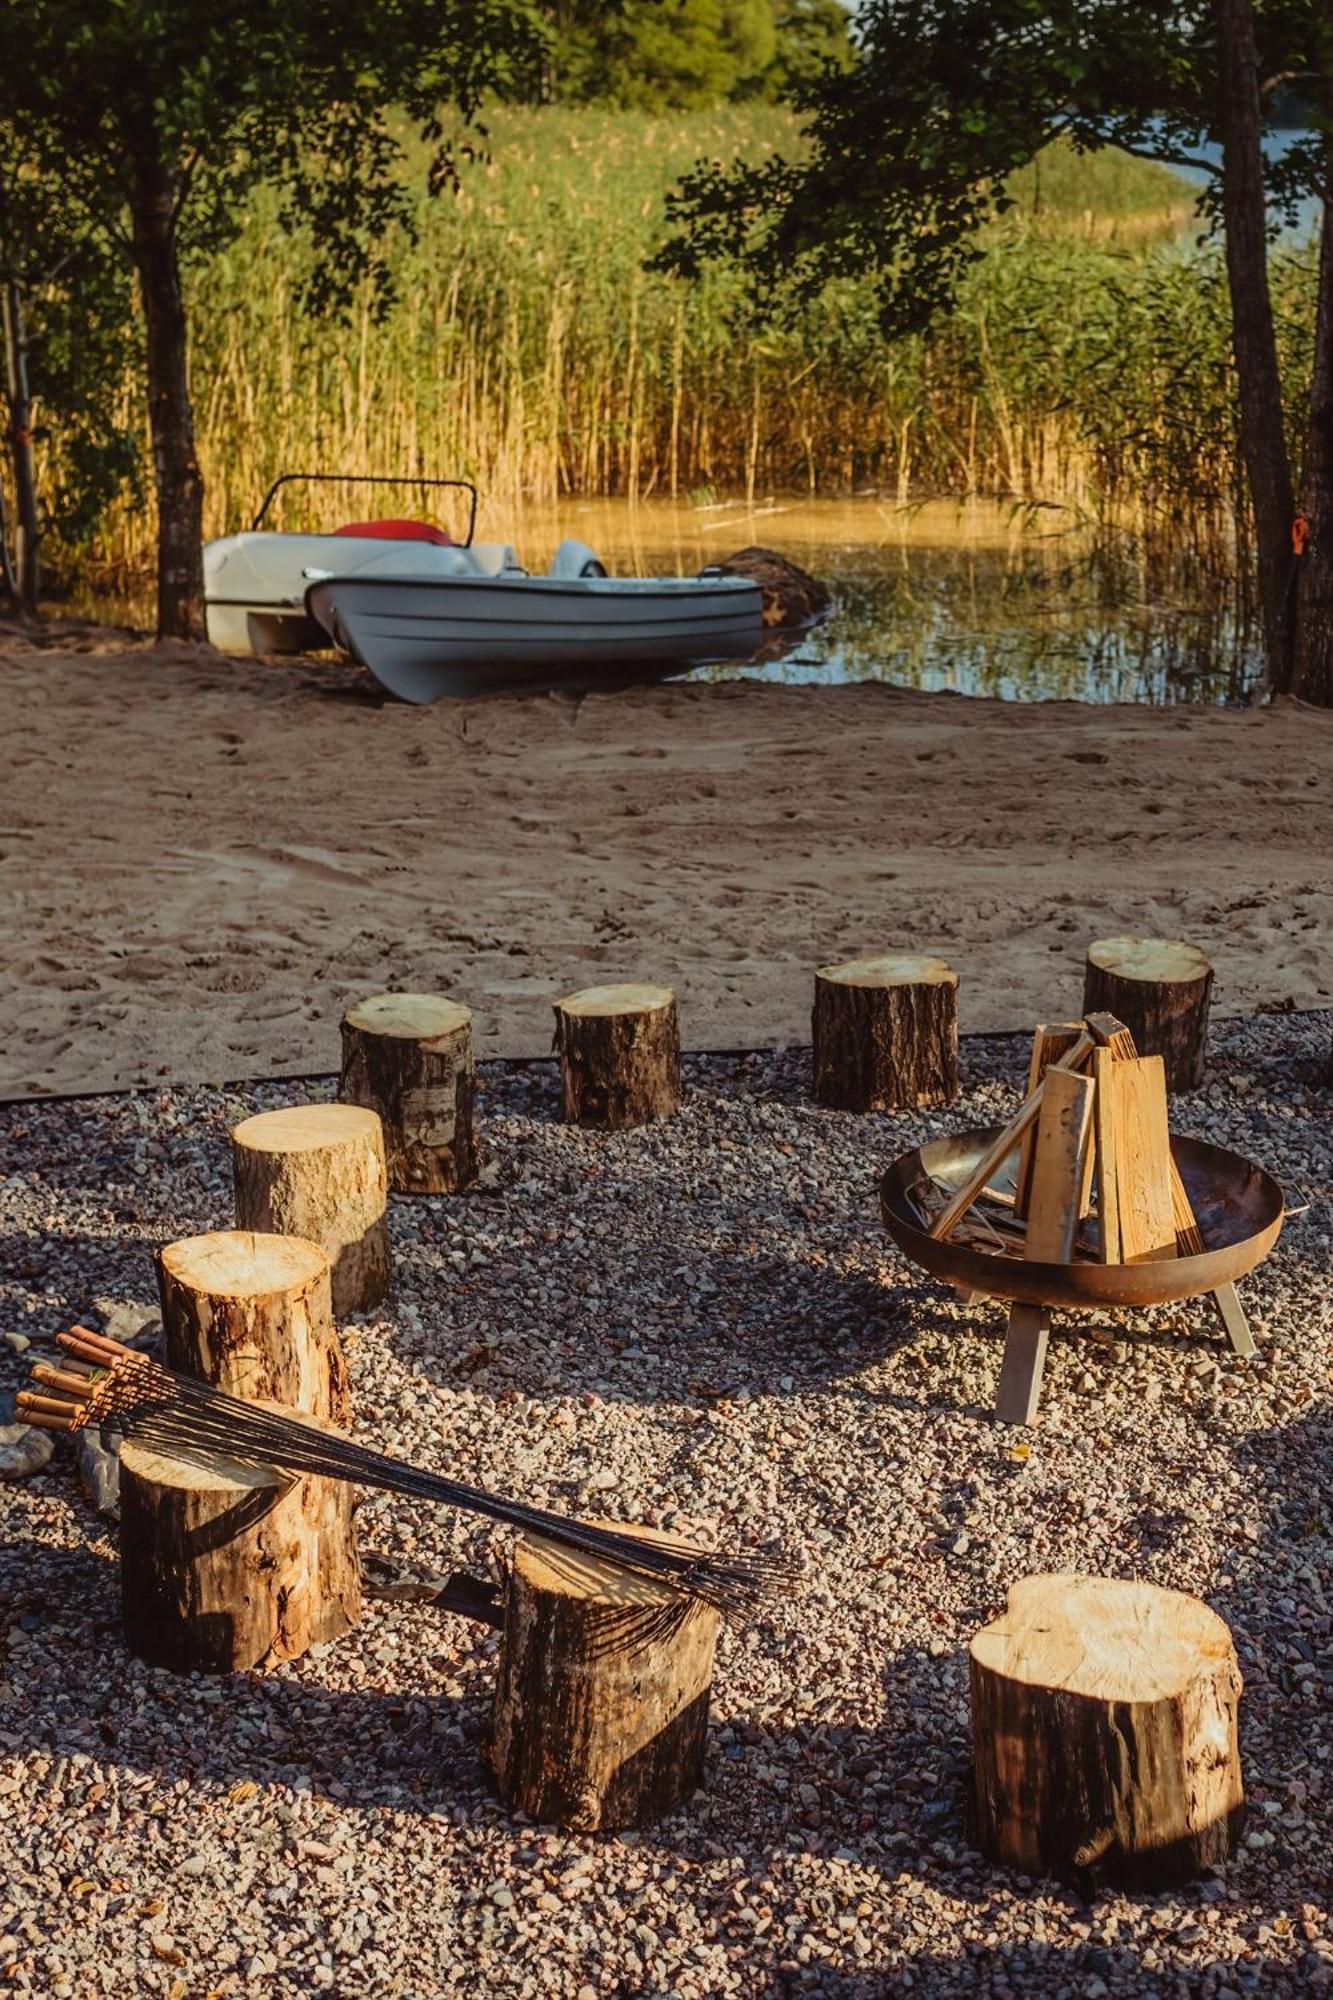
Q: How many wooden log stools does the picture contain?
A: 9